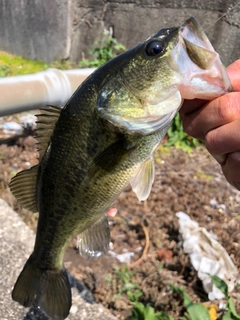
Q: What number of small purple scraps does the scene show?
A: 0